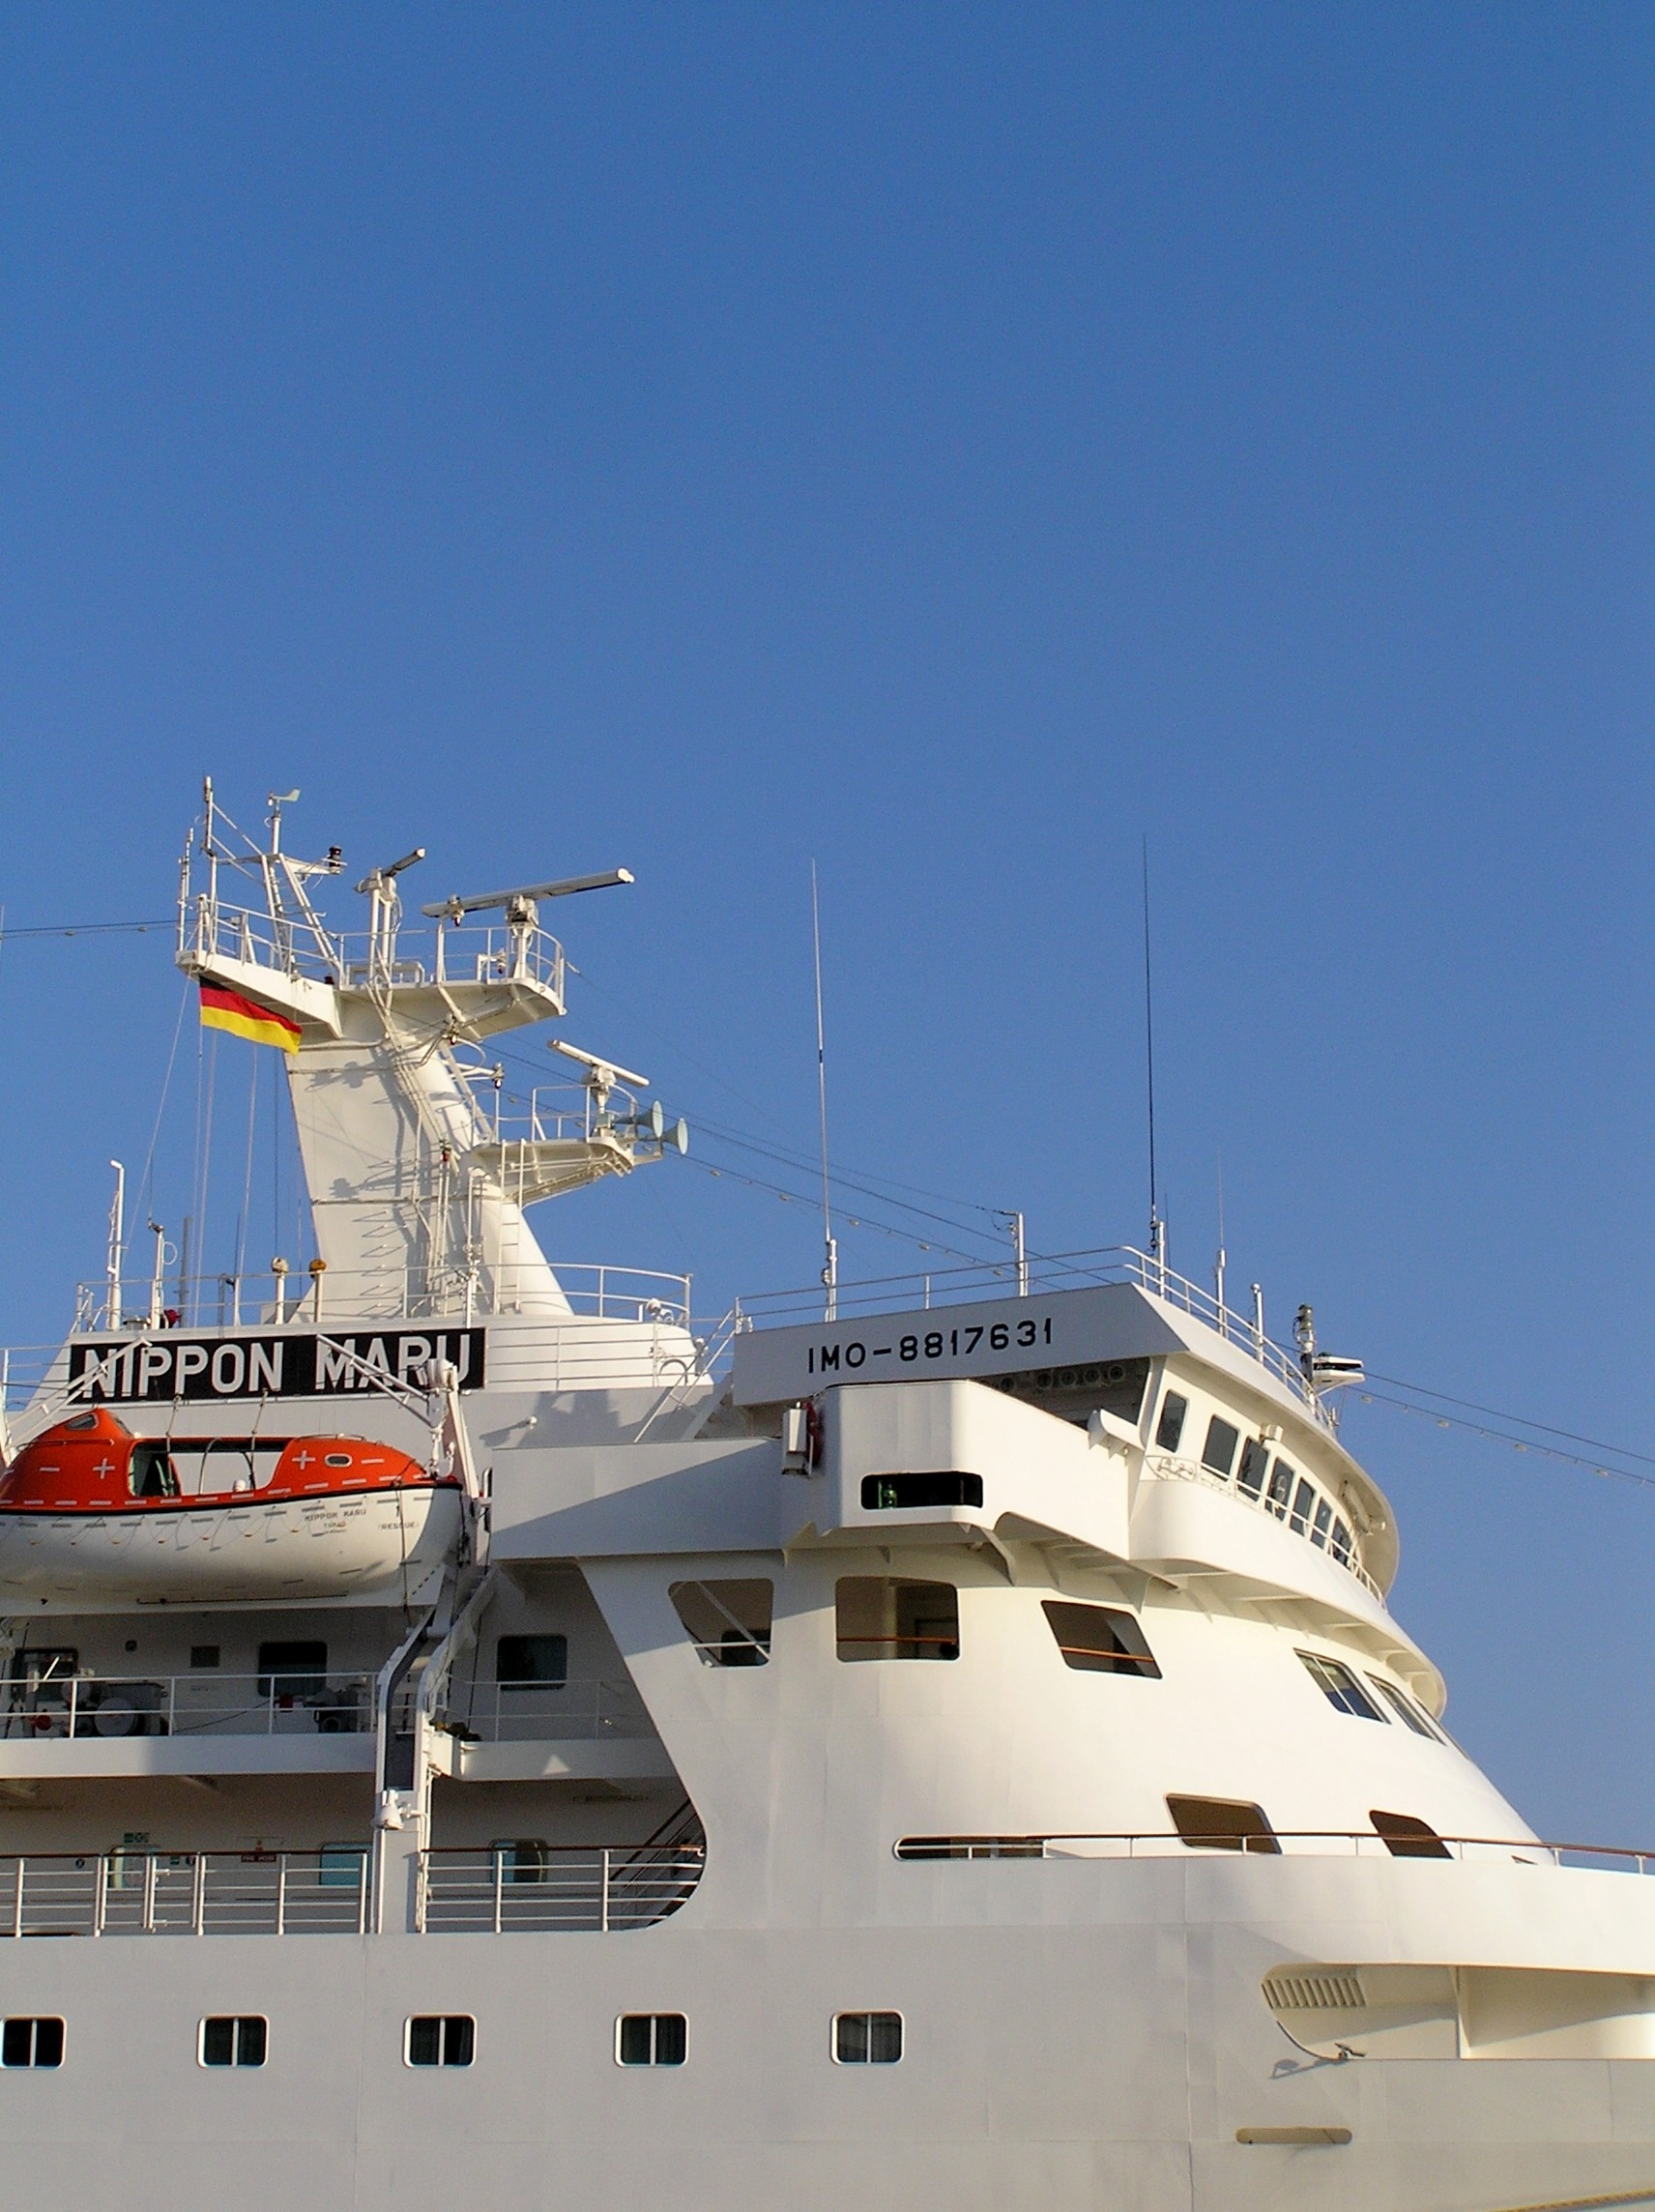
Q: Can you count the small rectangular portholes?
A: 5